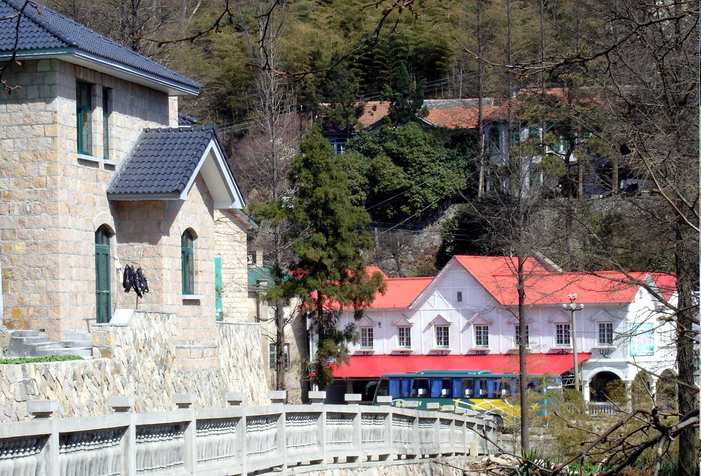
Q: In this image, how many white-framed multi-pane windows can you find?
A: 7